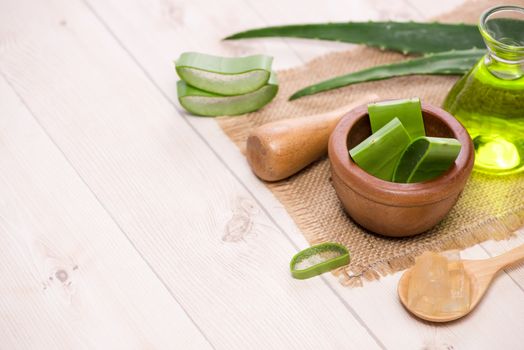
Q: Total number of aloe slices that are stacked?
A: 2